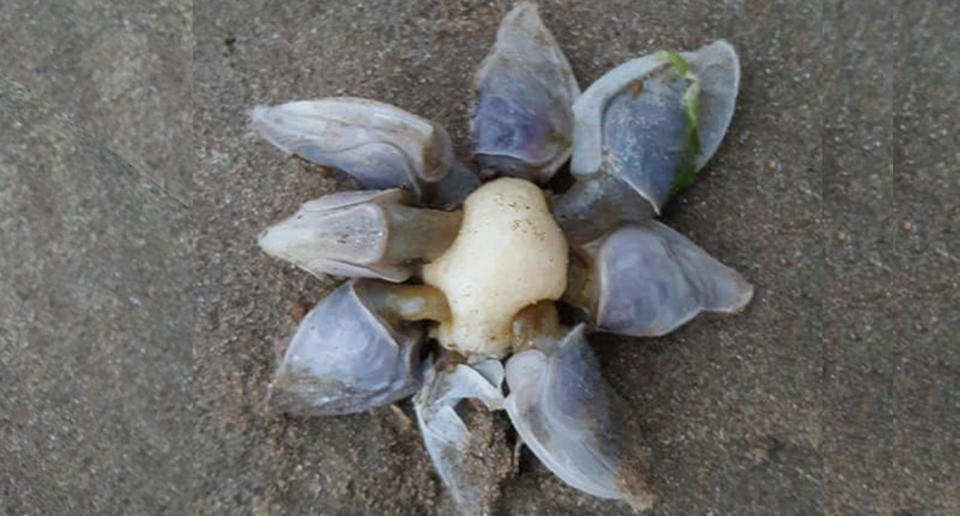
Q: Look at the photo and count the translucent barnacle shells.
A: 8